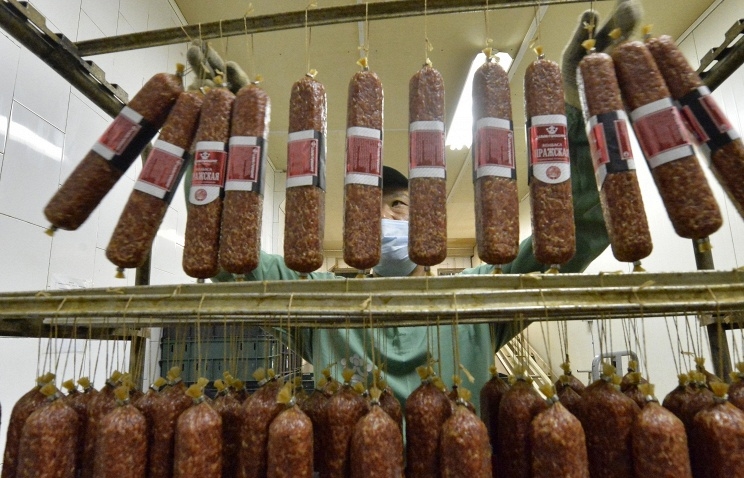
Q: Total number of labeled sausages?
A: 12